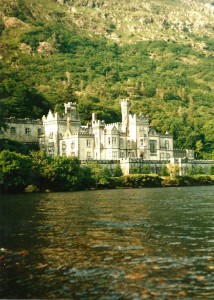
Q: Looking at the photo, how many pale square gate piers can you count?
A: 2